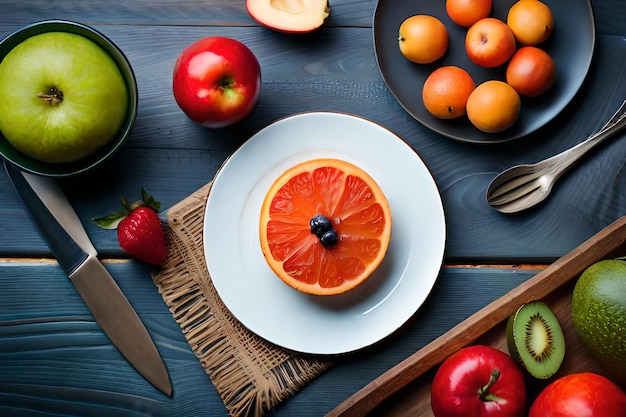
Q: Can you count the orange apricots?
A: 7